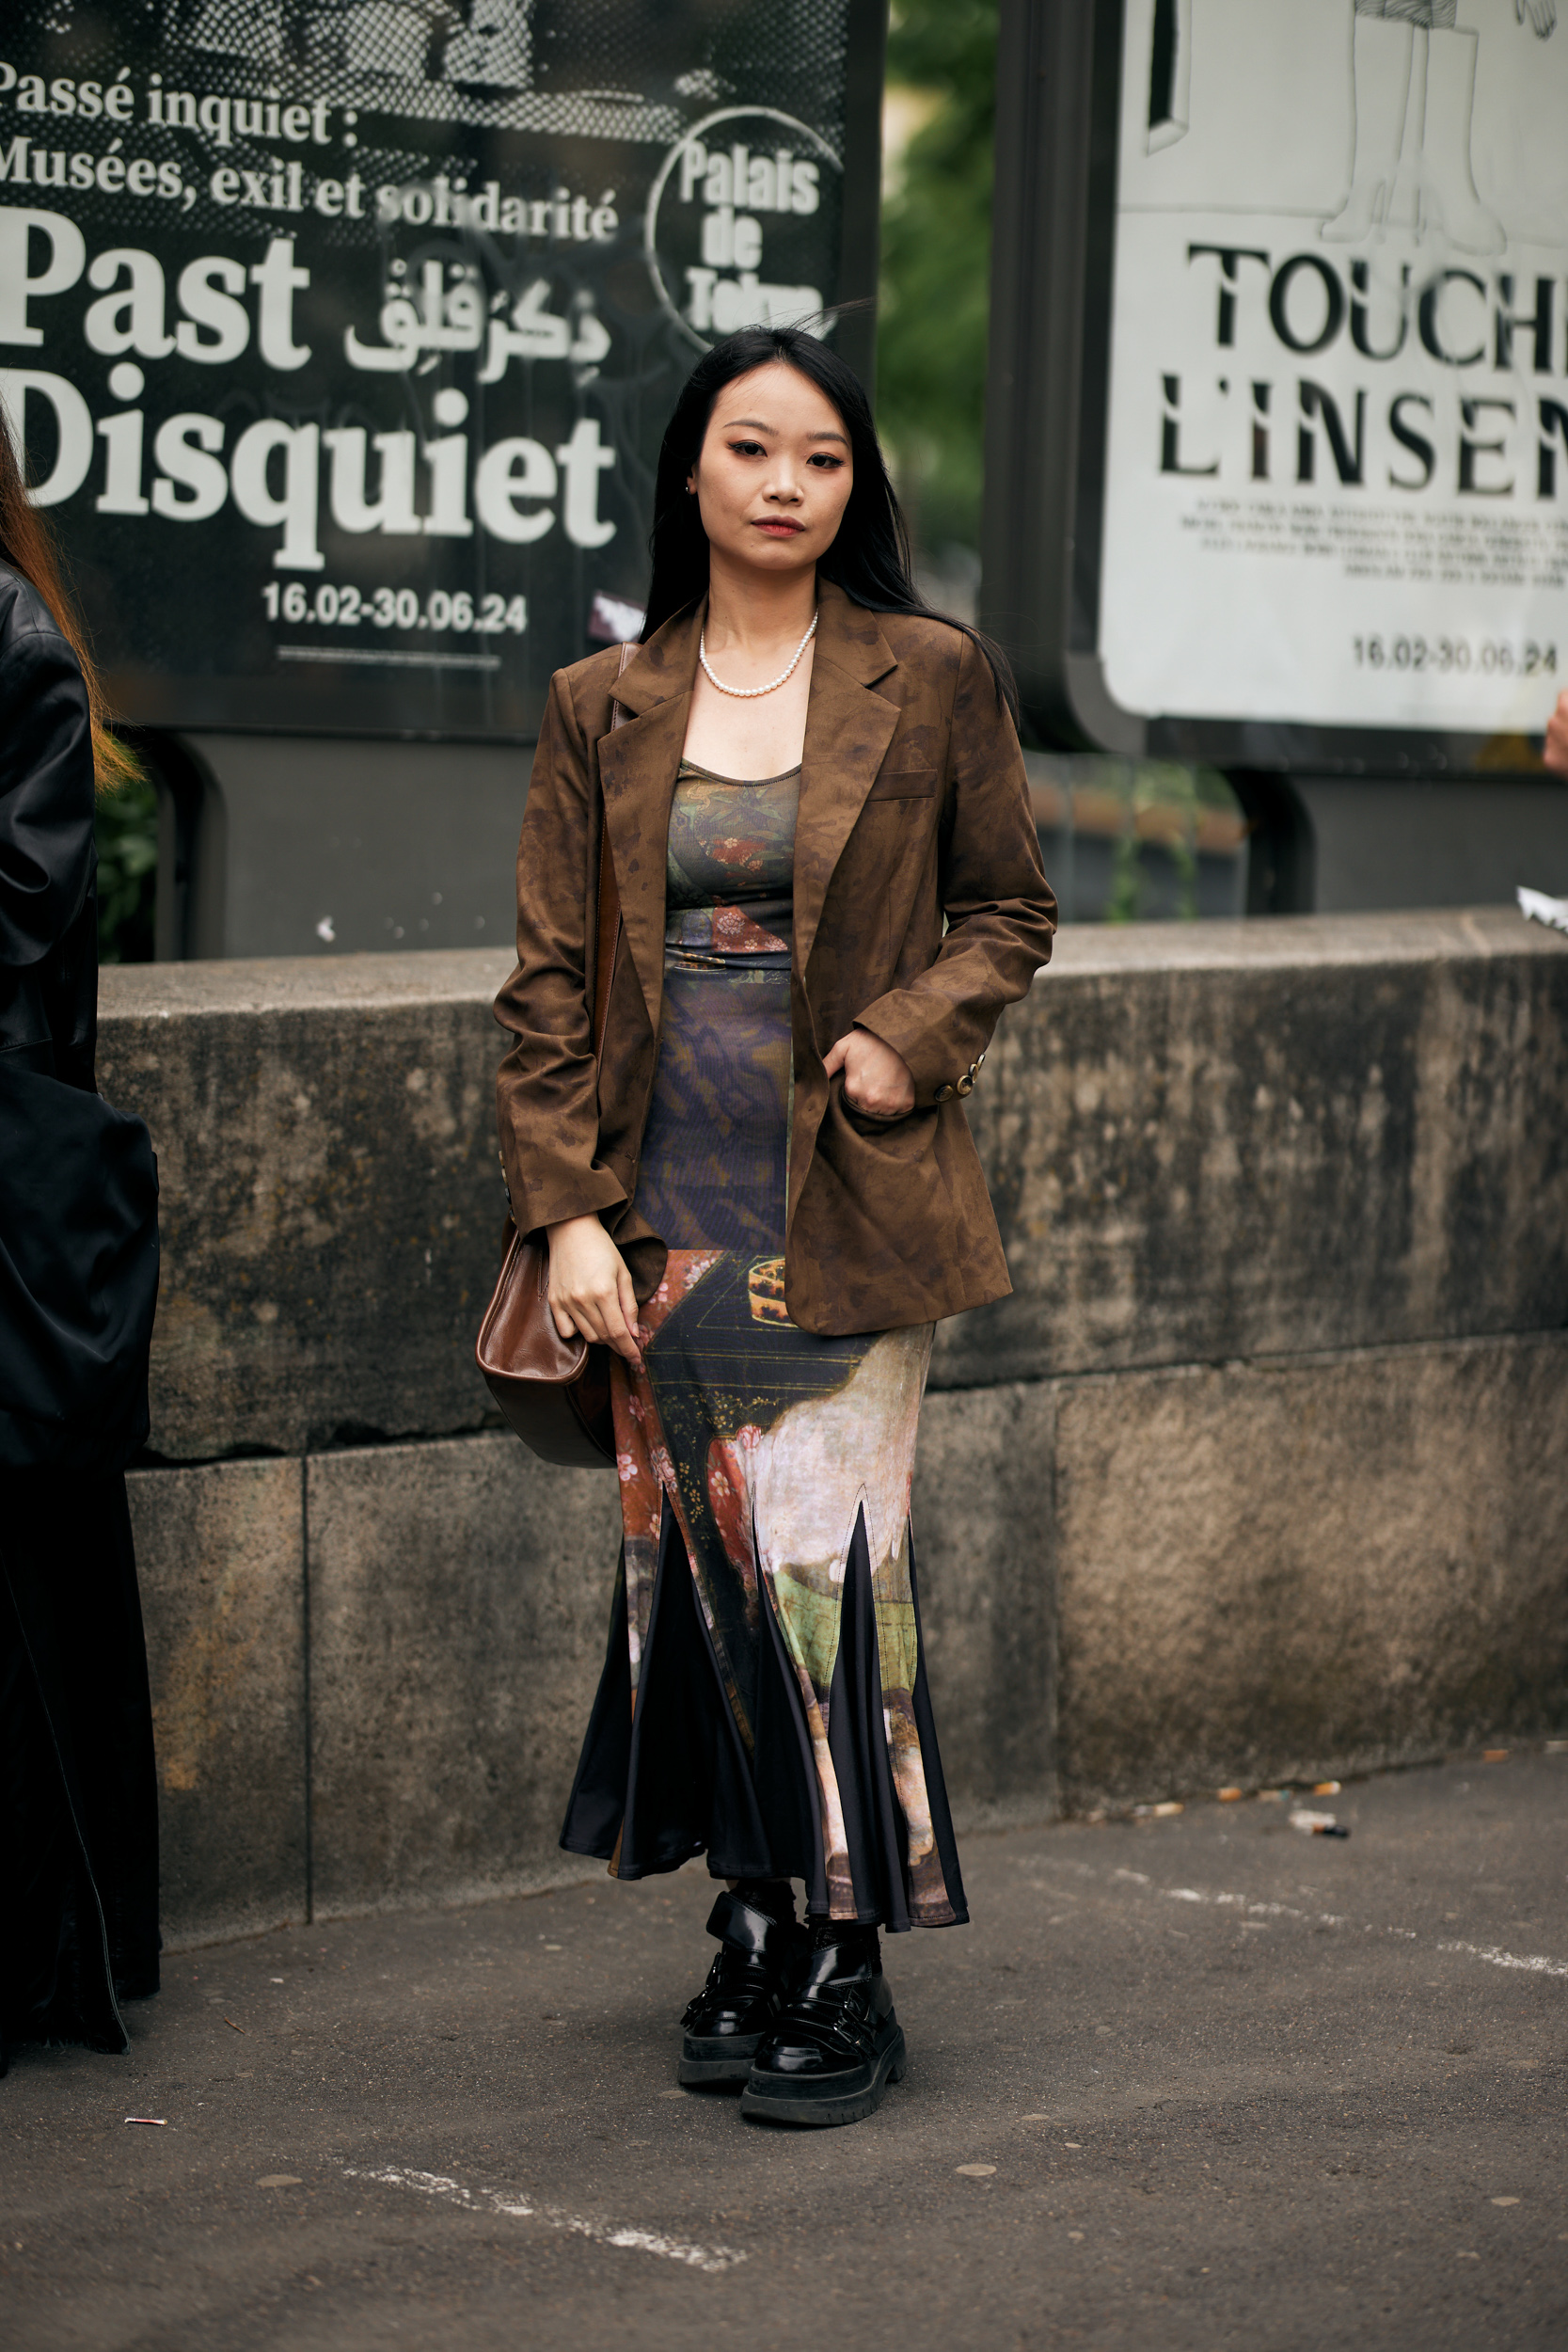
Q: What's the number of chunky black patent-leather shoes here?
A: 2